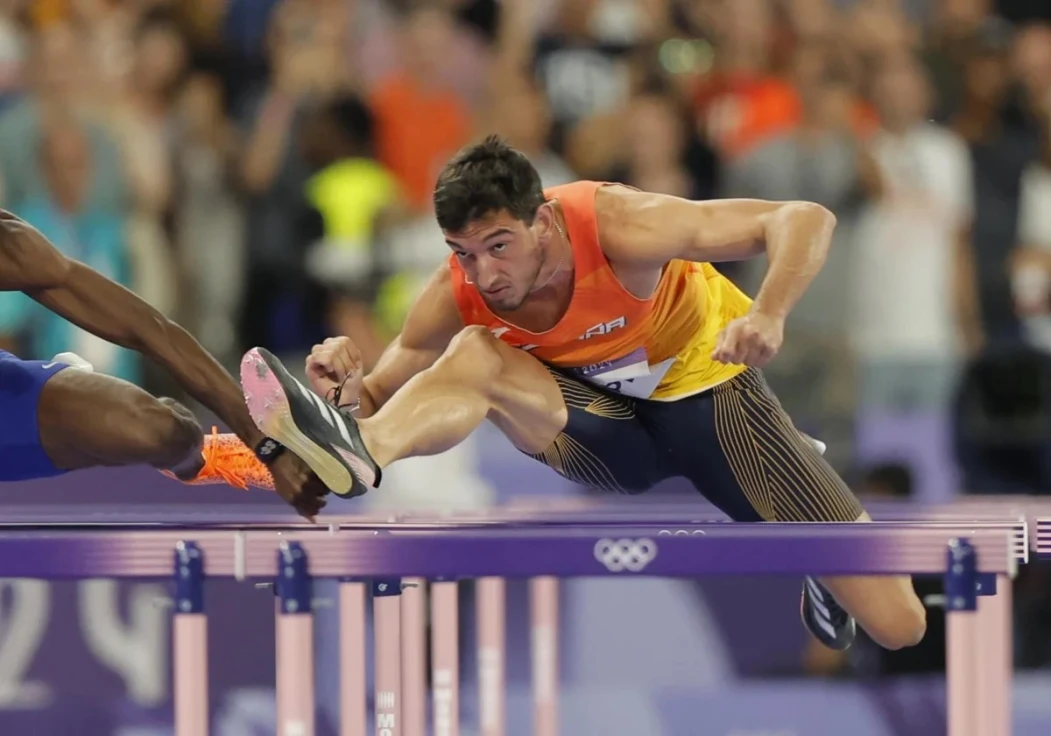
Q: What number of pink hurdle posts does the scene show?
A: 10